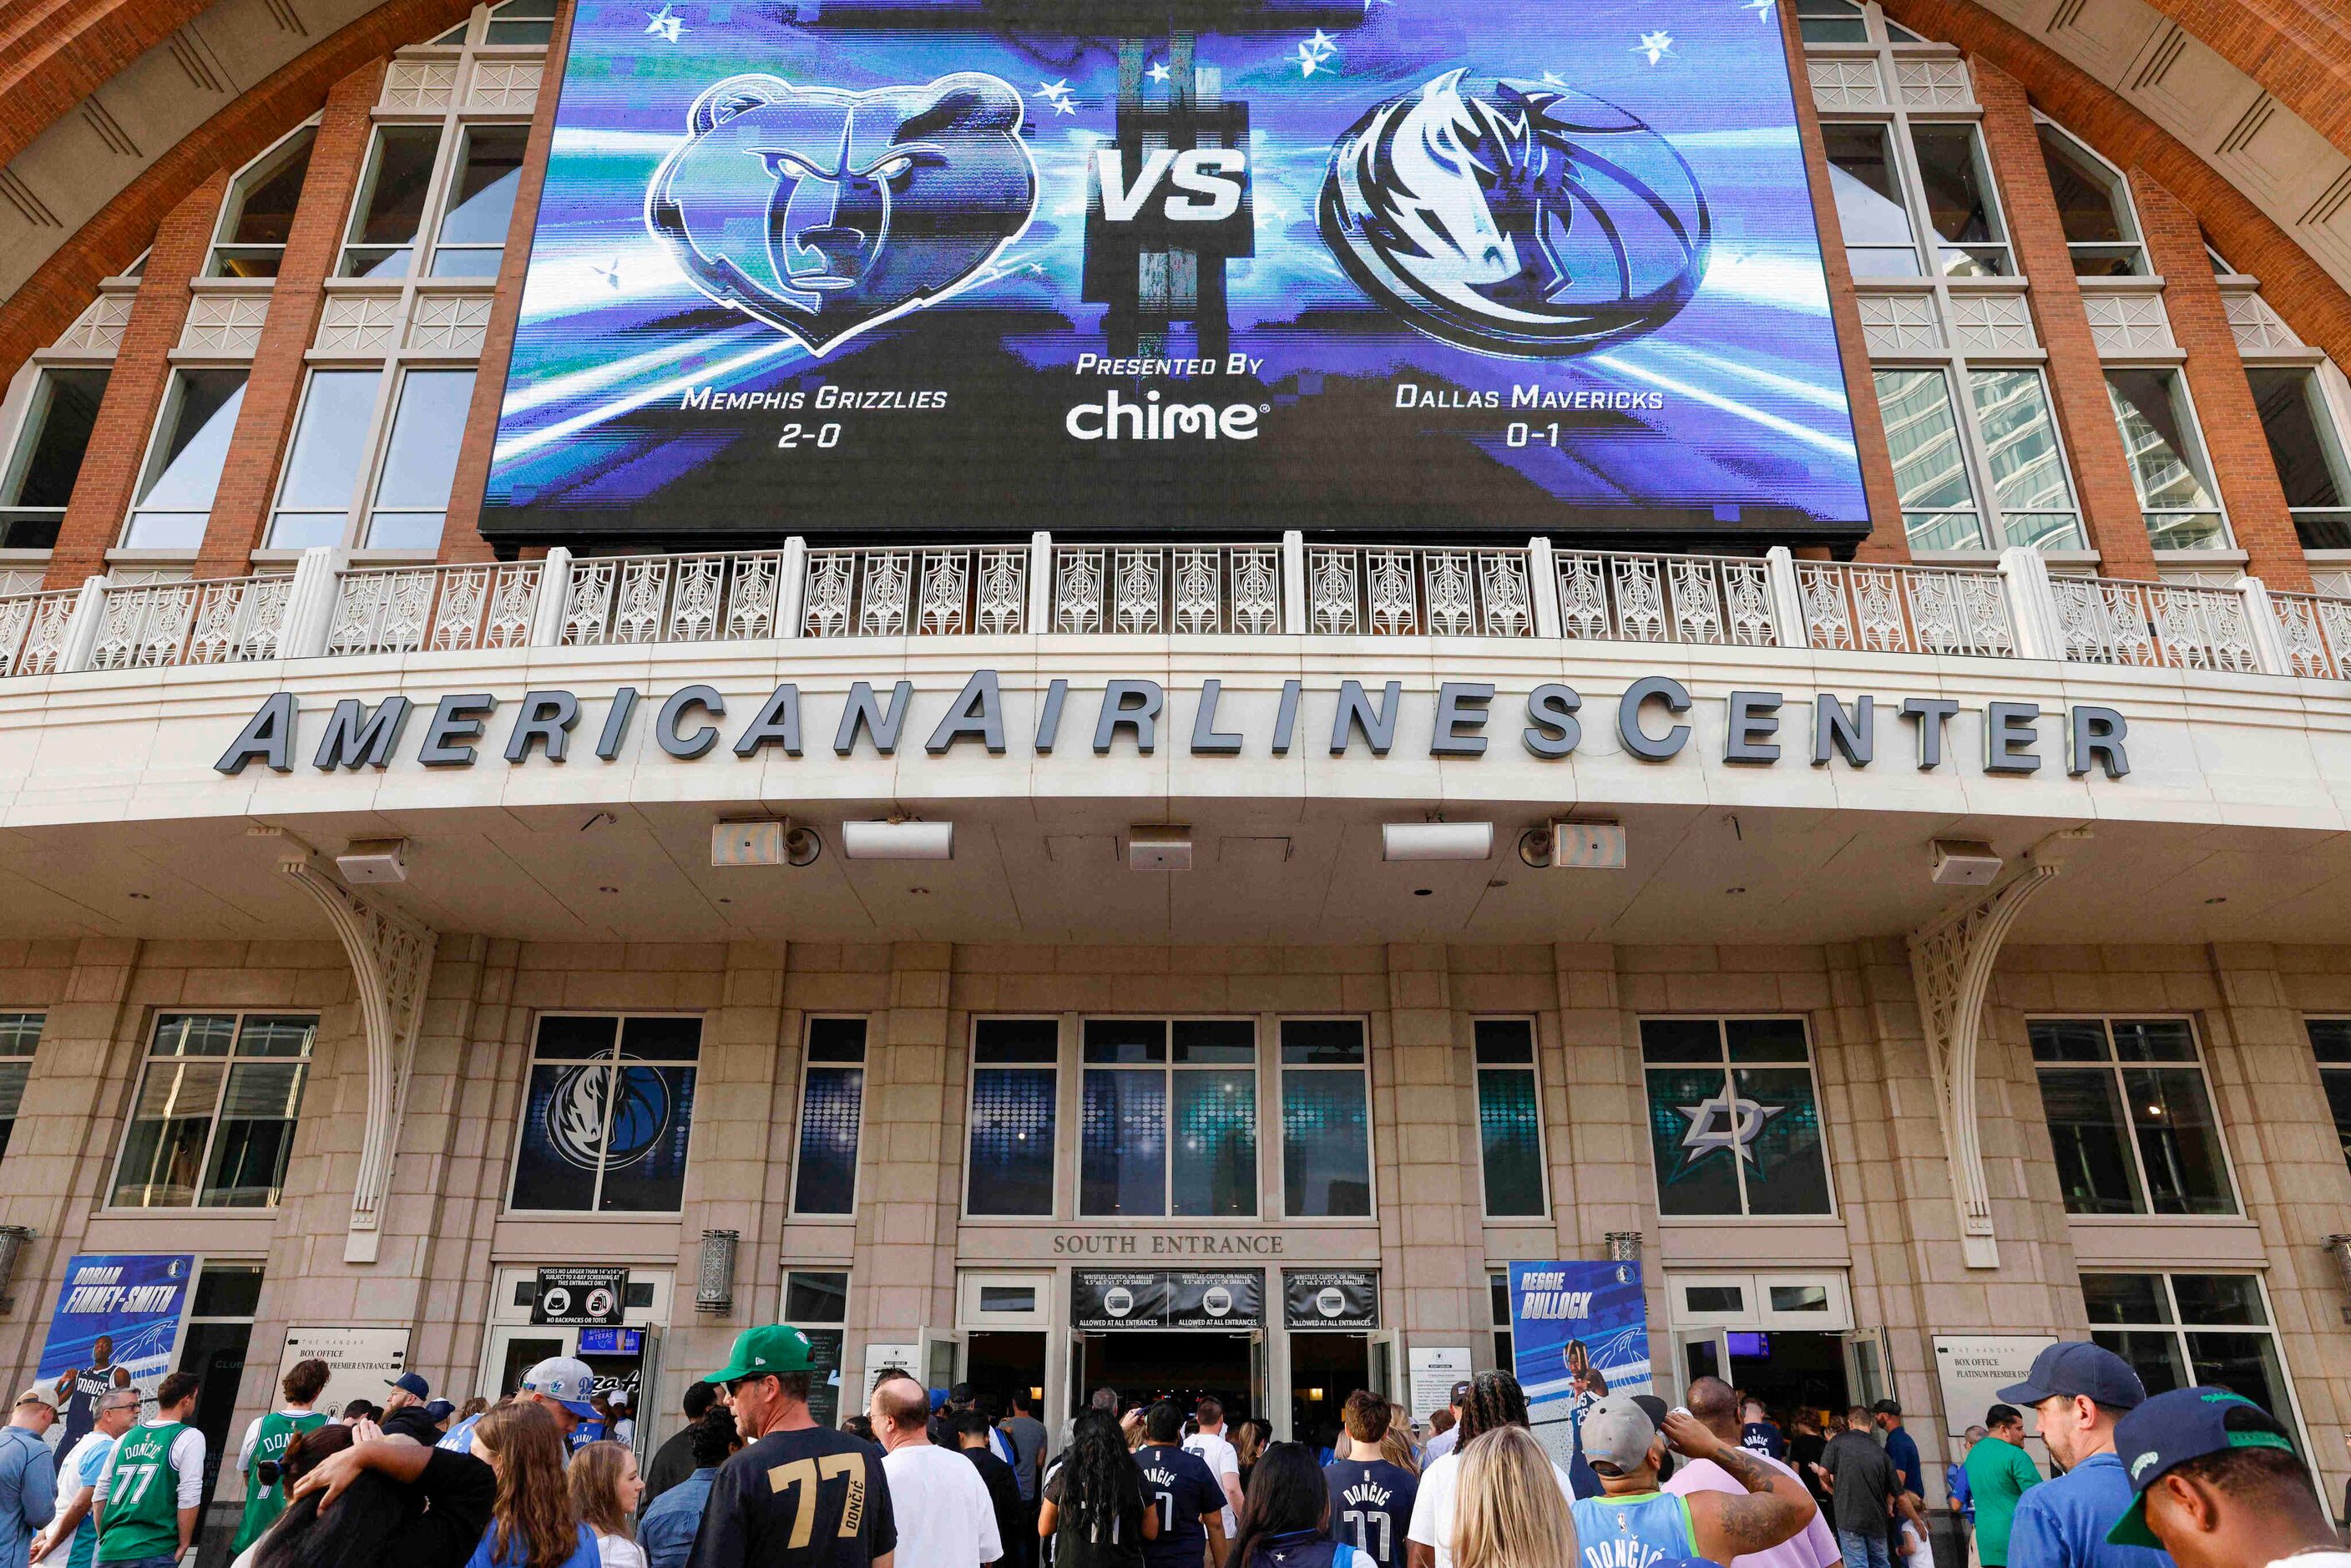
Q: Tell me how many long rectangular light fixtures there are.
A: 2